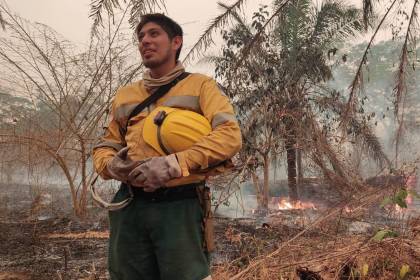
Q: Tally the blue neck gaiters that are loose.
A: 0